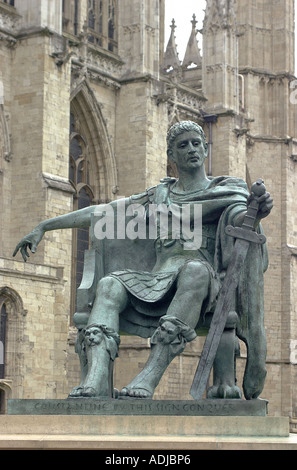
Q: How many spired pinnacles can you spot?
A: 2